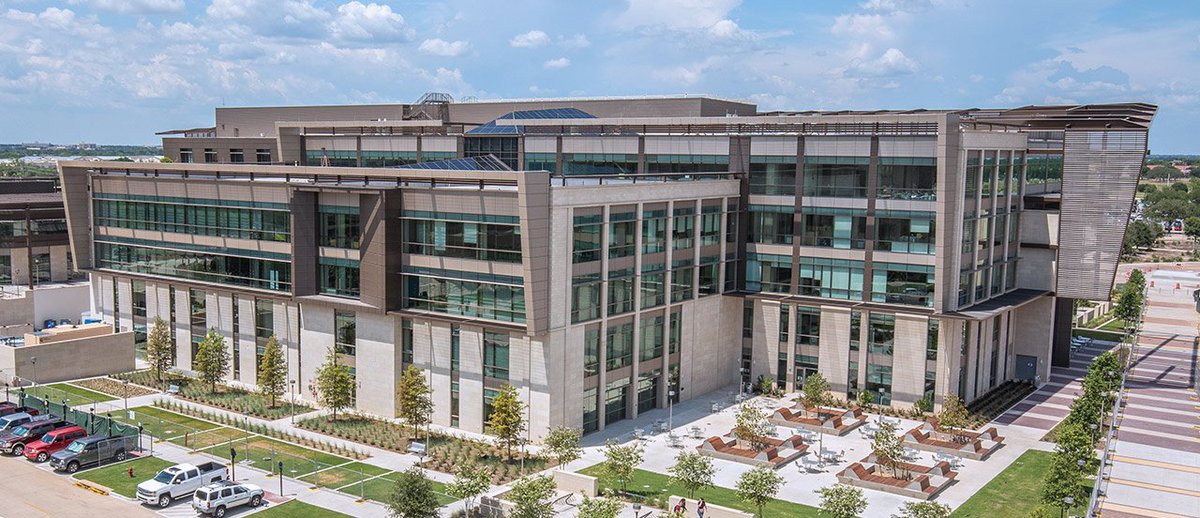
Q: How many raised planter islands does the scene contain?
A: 4